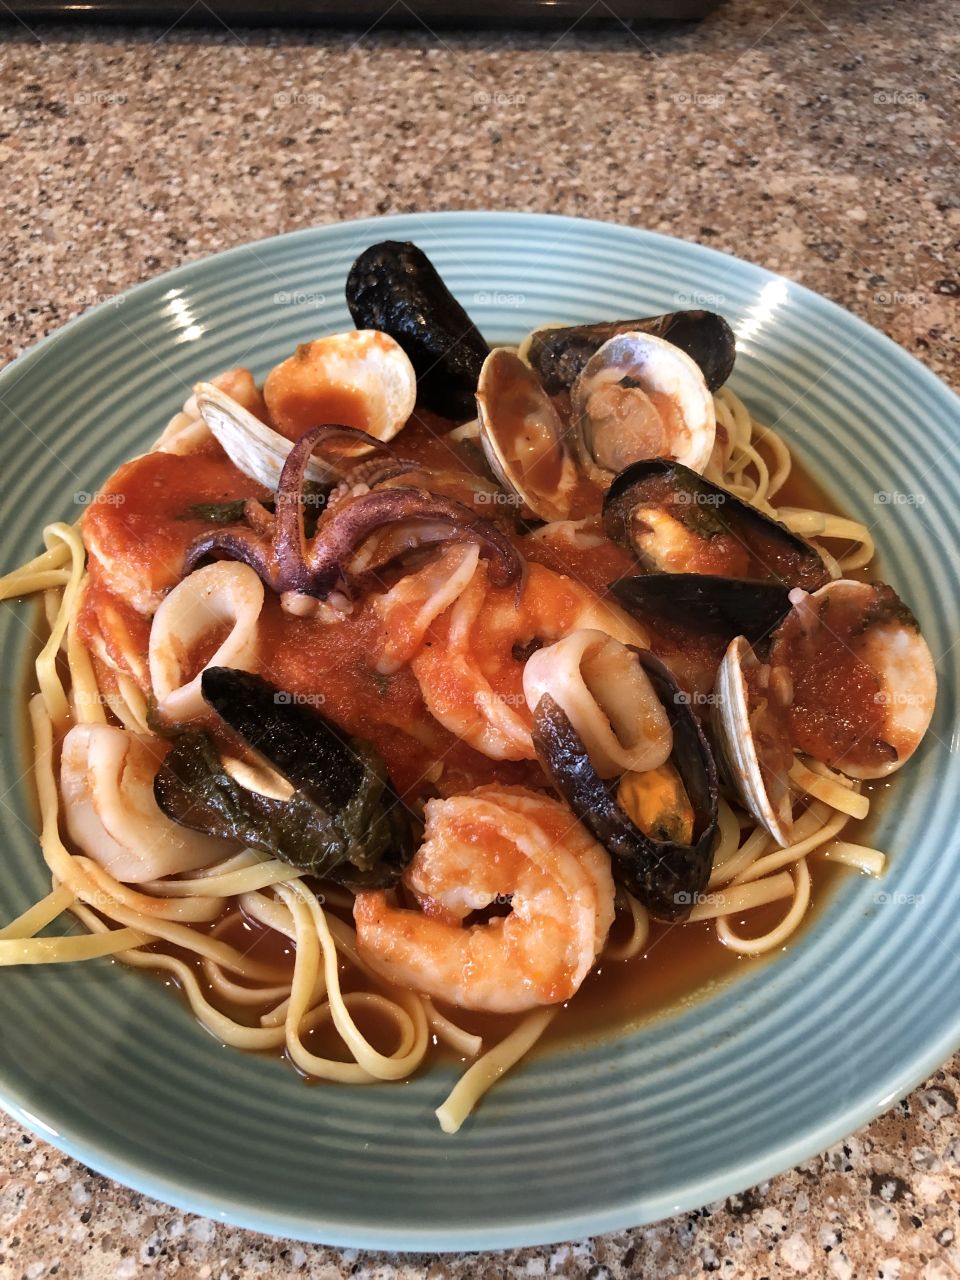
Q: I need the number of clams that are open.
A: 3